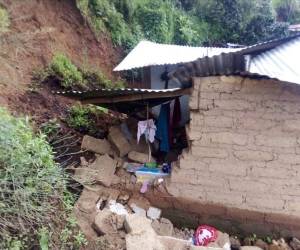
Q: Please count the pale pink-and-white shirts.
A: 1